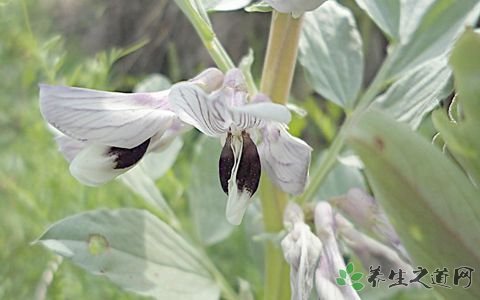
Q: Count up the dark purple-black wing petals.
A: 3